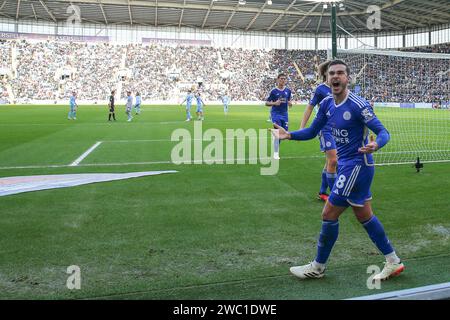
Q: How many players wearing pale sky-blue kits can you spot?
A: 6